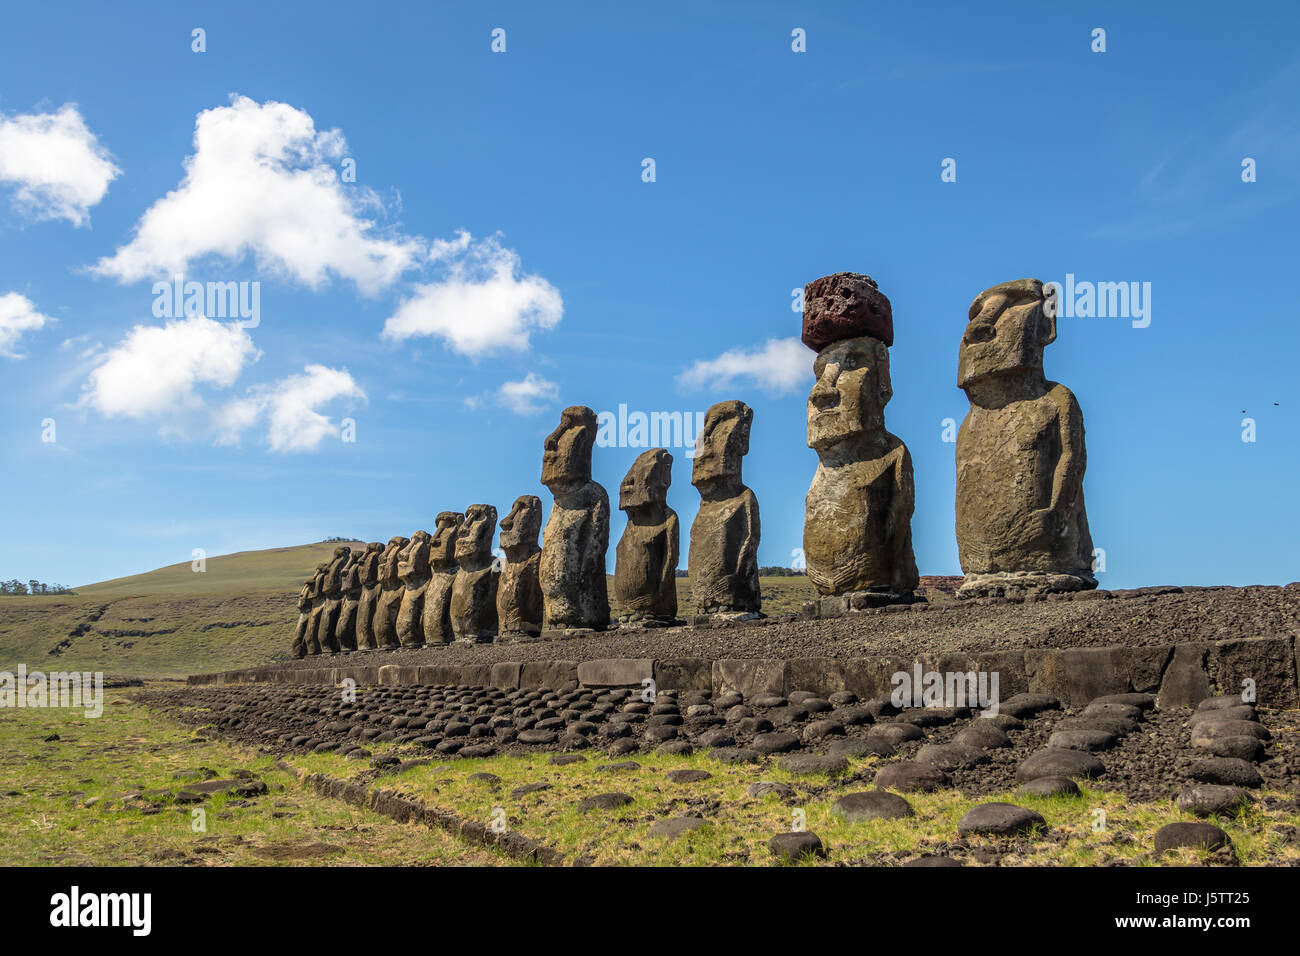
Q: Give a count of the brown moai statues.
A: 15